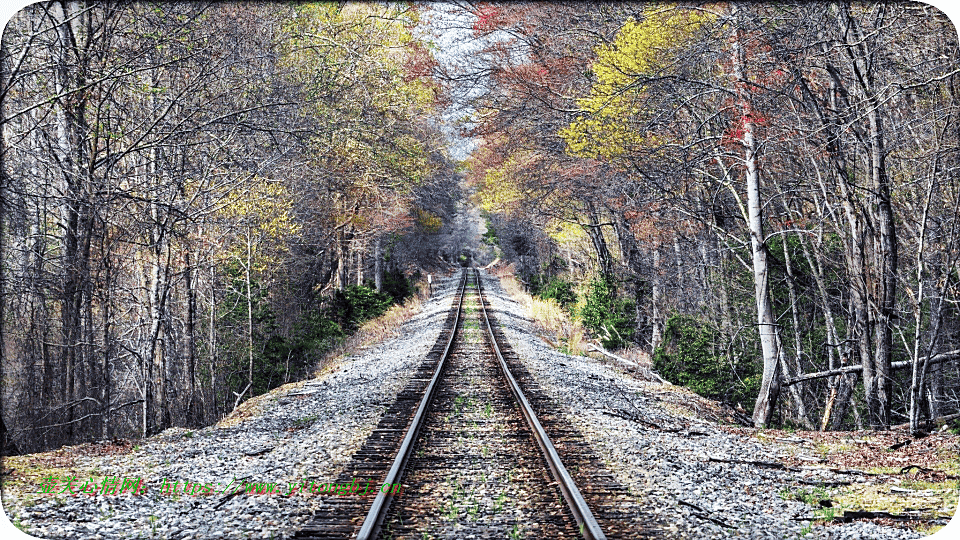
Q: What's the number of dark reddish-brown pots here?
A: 0